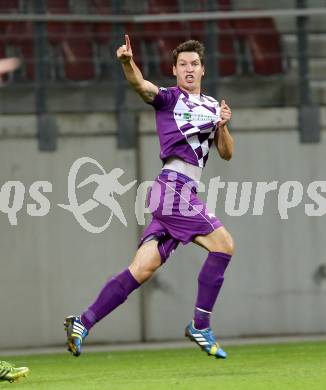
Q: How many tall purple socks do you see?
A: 2